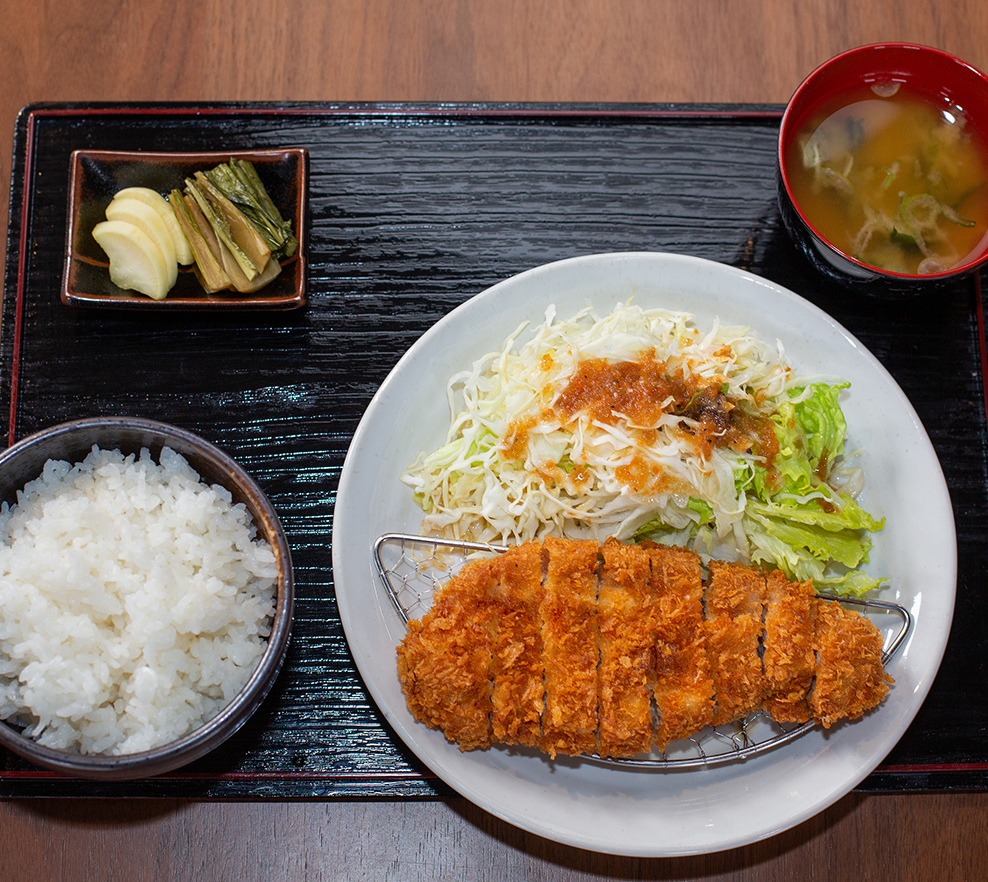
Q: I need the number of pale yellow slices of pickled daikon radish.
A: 3